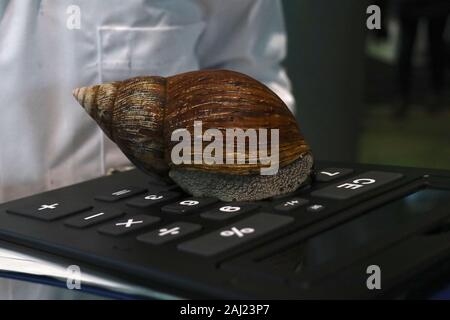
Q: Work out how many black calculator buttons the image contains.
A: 13